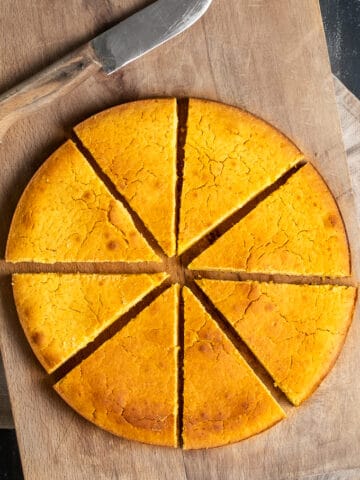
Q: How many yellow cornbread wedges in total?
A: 8